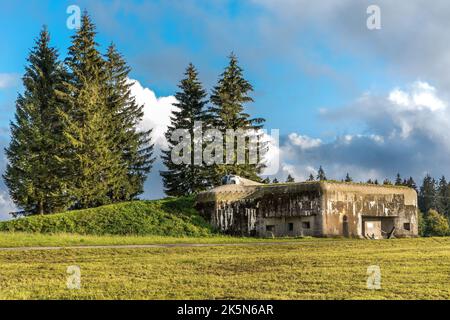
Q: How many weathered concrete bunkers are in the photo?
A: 1